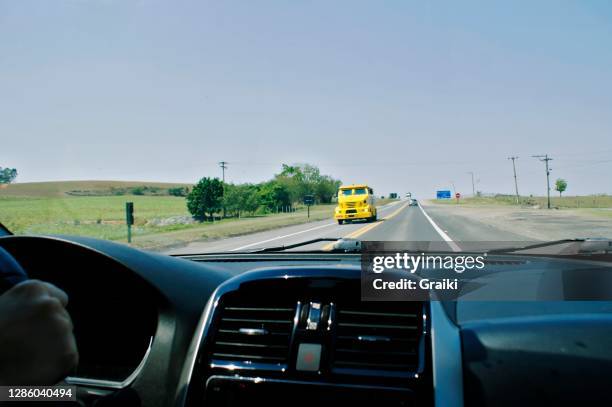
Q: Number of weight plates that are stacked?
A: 0